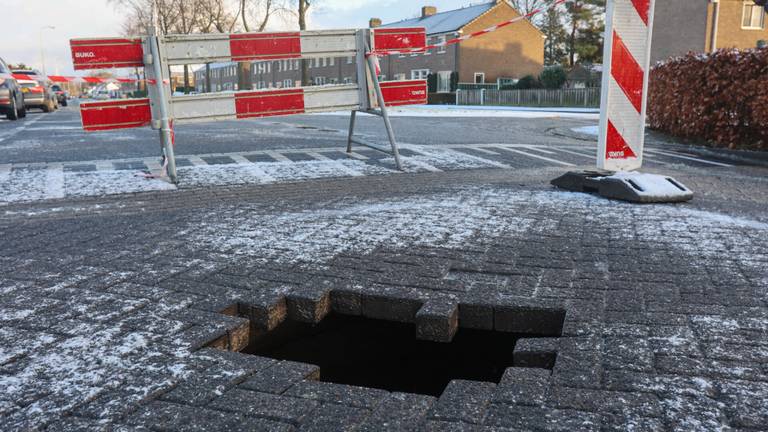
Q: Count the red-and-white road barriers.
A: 2